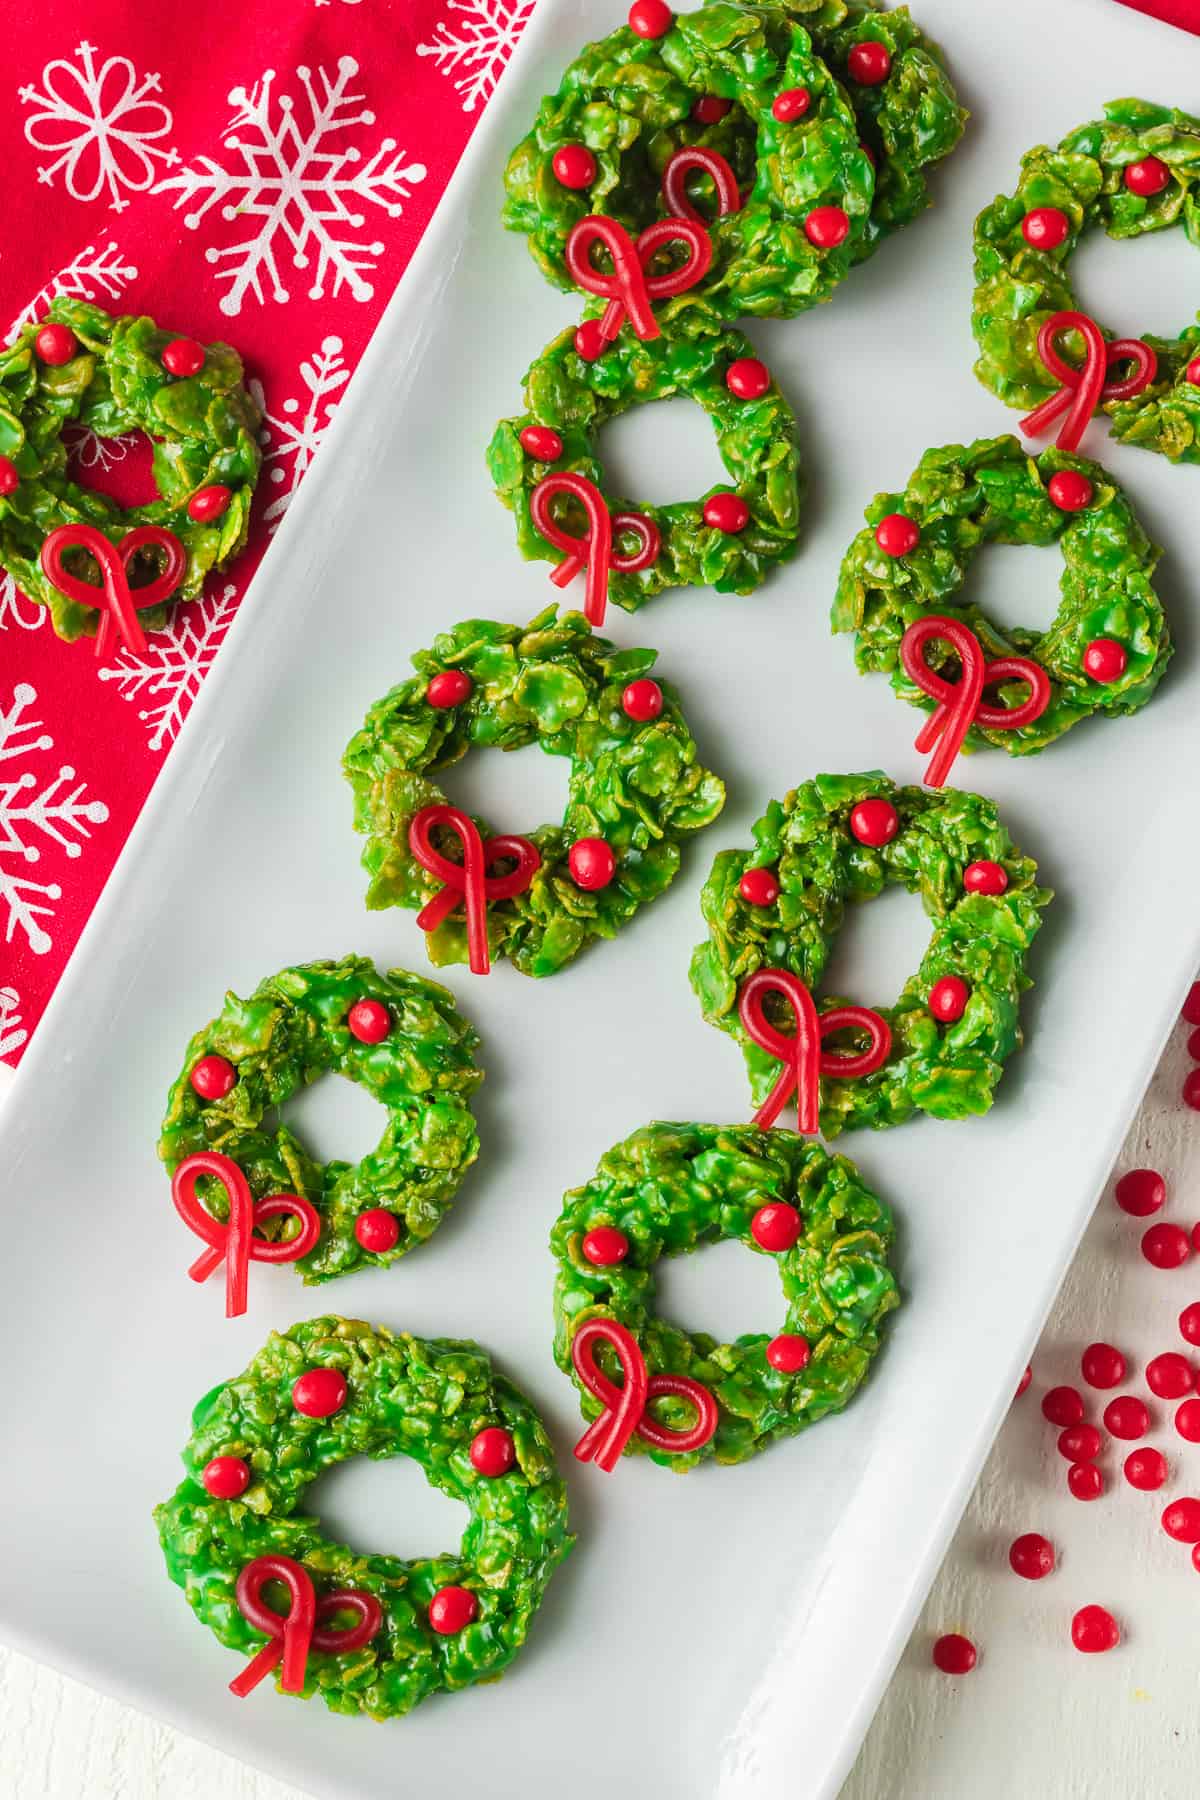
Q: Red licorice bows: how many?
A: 11